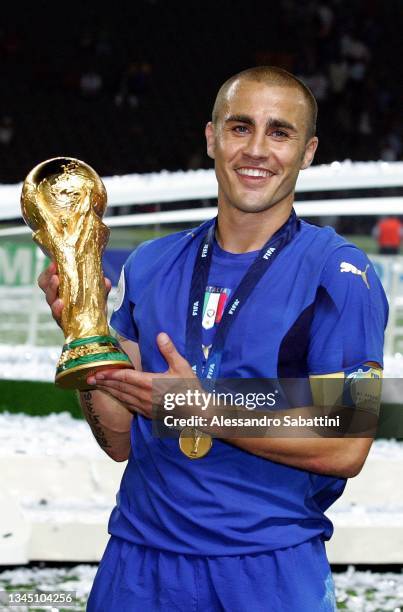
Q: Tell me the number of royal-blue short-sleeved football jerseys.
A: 1